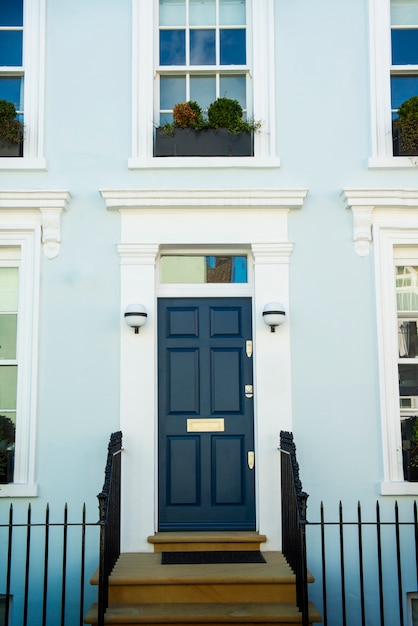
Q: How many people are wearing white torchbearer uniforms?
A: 0